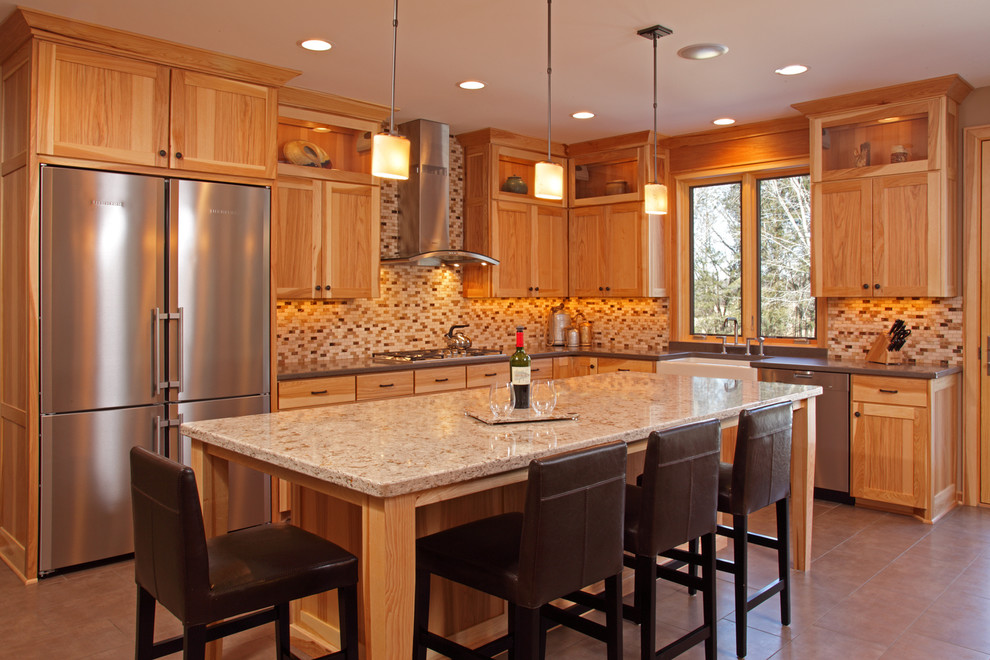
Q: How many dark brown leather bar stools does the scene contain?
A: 4